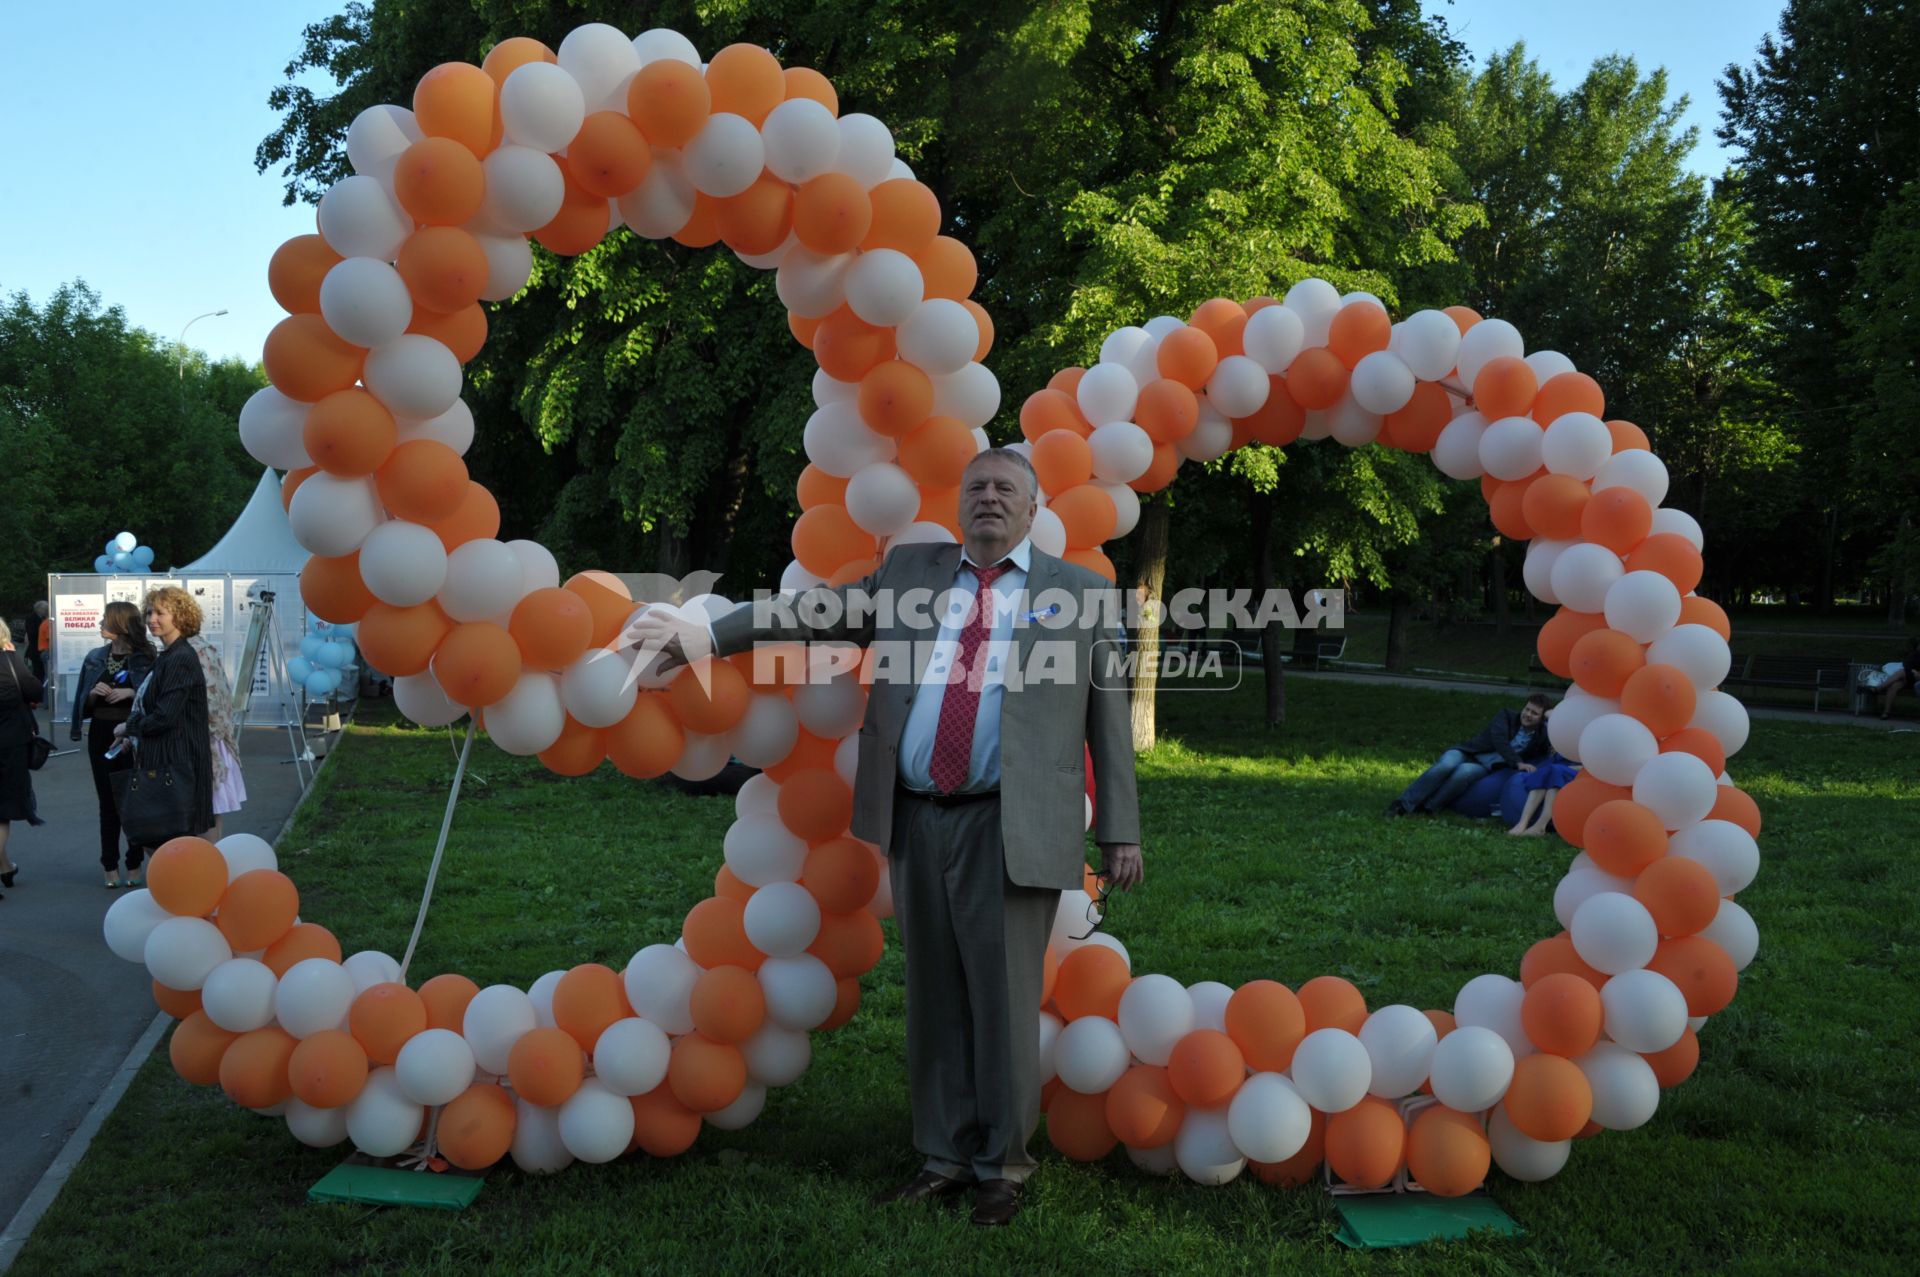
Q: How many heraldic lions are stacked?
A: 0